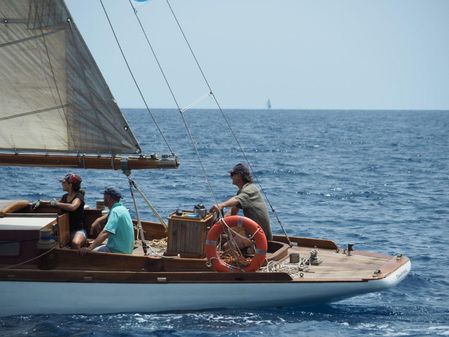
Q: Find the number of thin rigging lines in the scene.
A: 3